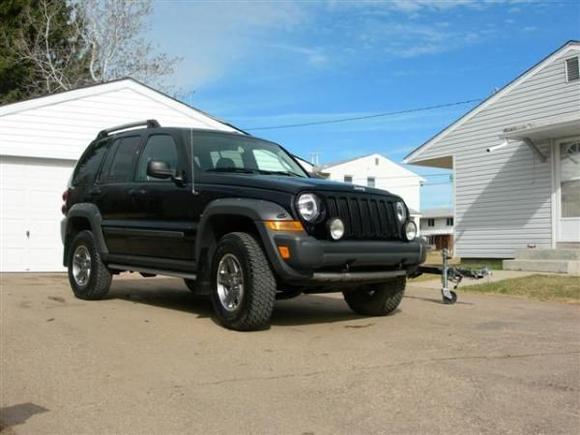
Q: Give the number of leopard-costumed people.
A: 0